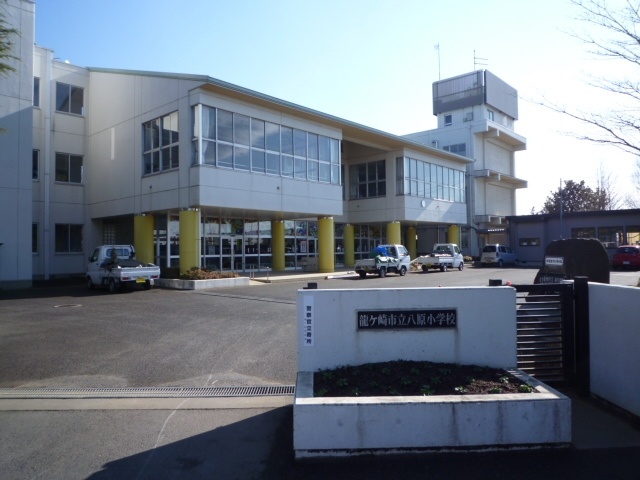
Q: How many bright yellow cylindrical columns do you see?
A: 8